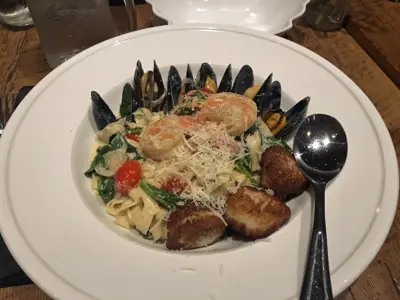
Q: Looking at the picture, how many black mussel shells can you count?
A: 12